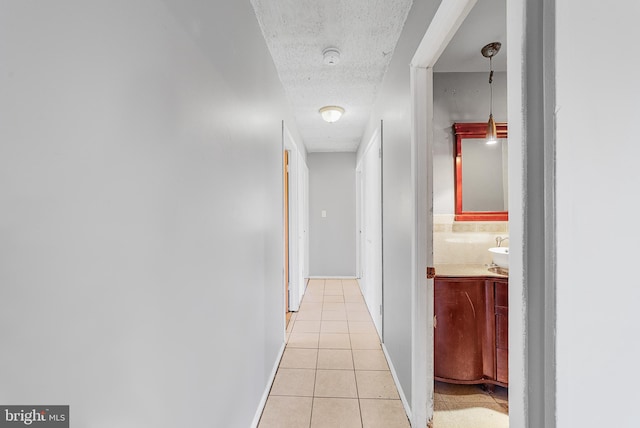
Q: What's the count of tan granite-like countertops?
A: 1